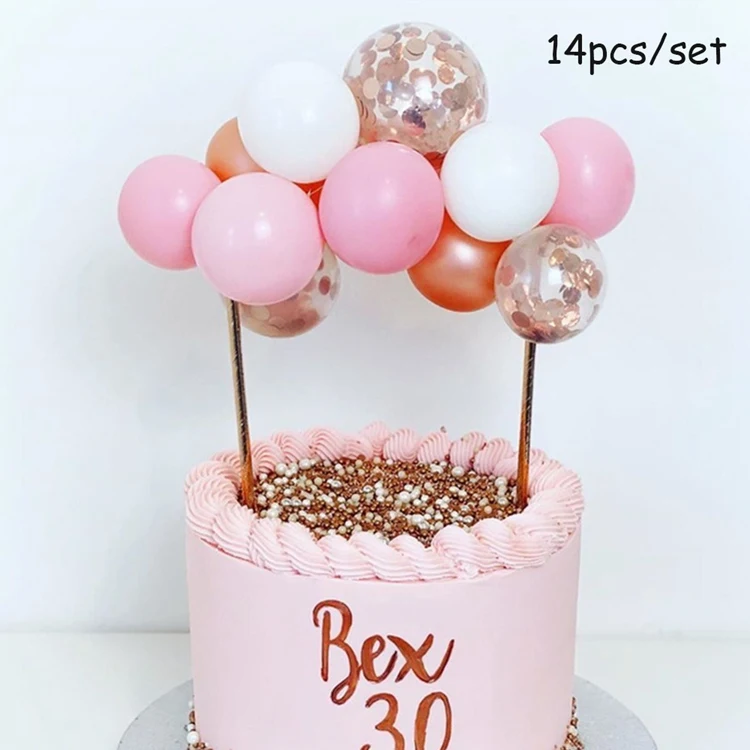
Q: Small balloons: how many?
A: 11